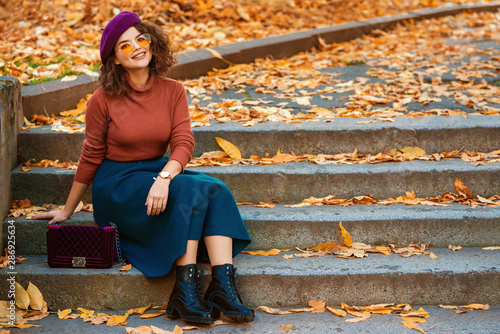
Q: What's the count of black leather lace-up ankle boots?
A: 2